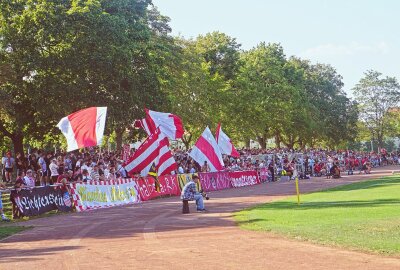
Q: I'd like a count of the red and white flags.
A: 5